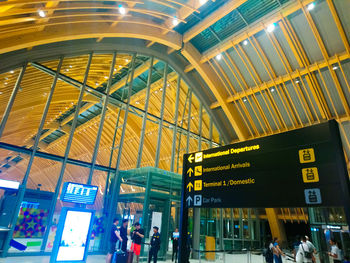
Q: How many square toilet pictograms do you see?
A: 0